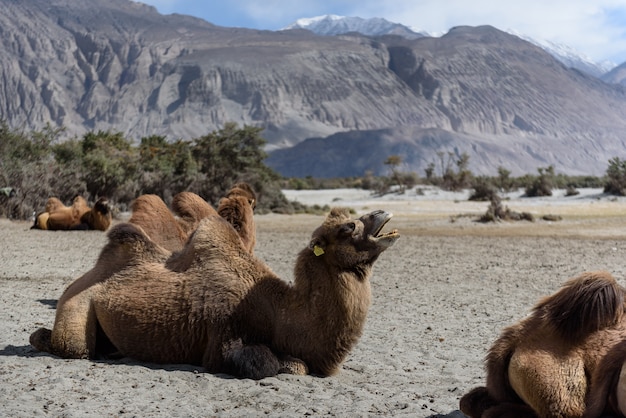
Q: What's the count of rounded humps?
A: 7